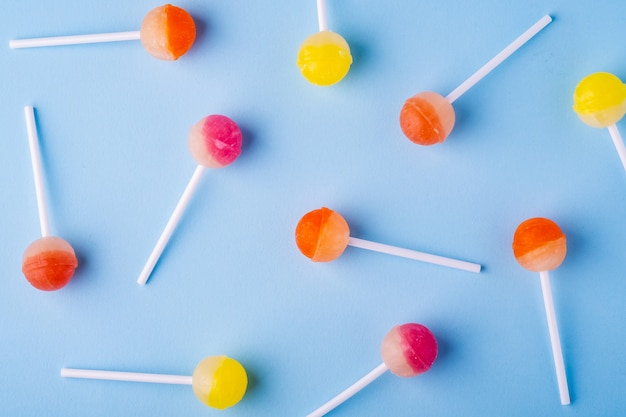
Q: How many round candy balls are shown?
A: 10